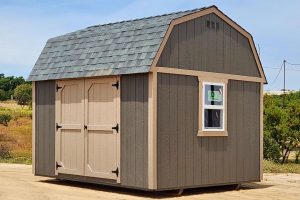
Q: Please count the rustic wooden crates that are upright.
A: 0